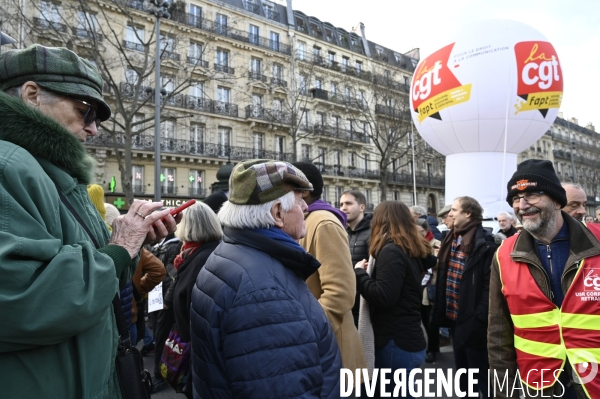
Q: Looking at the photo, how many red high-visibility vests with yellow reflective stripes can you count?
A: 1